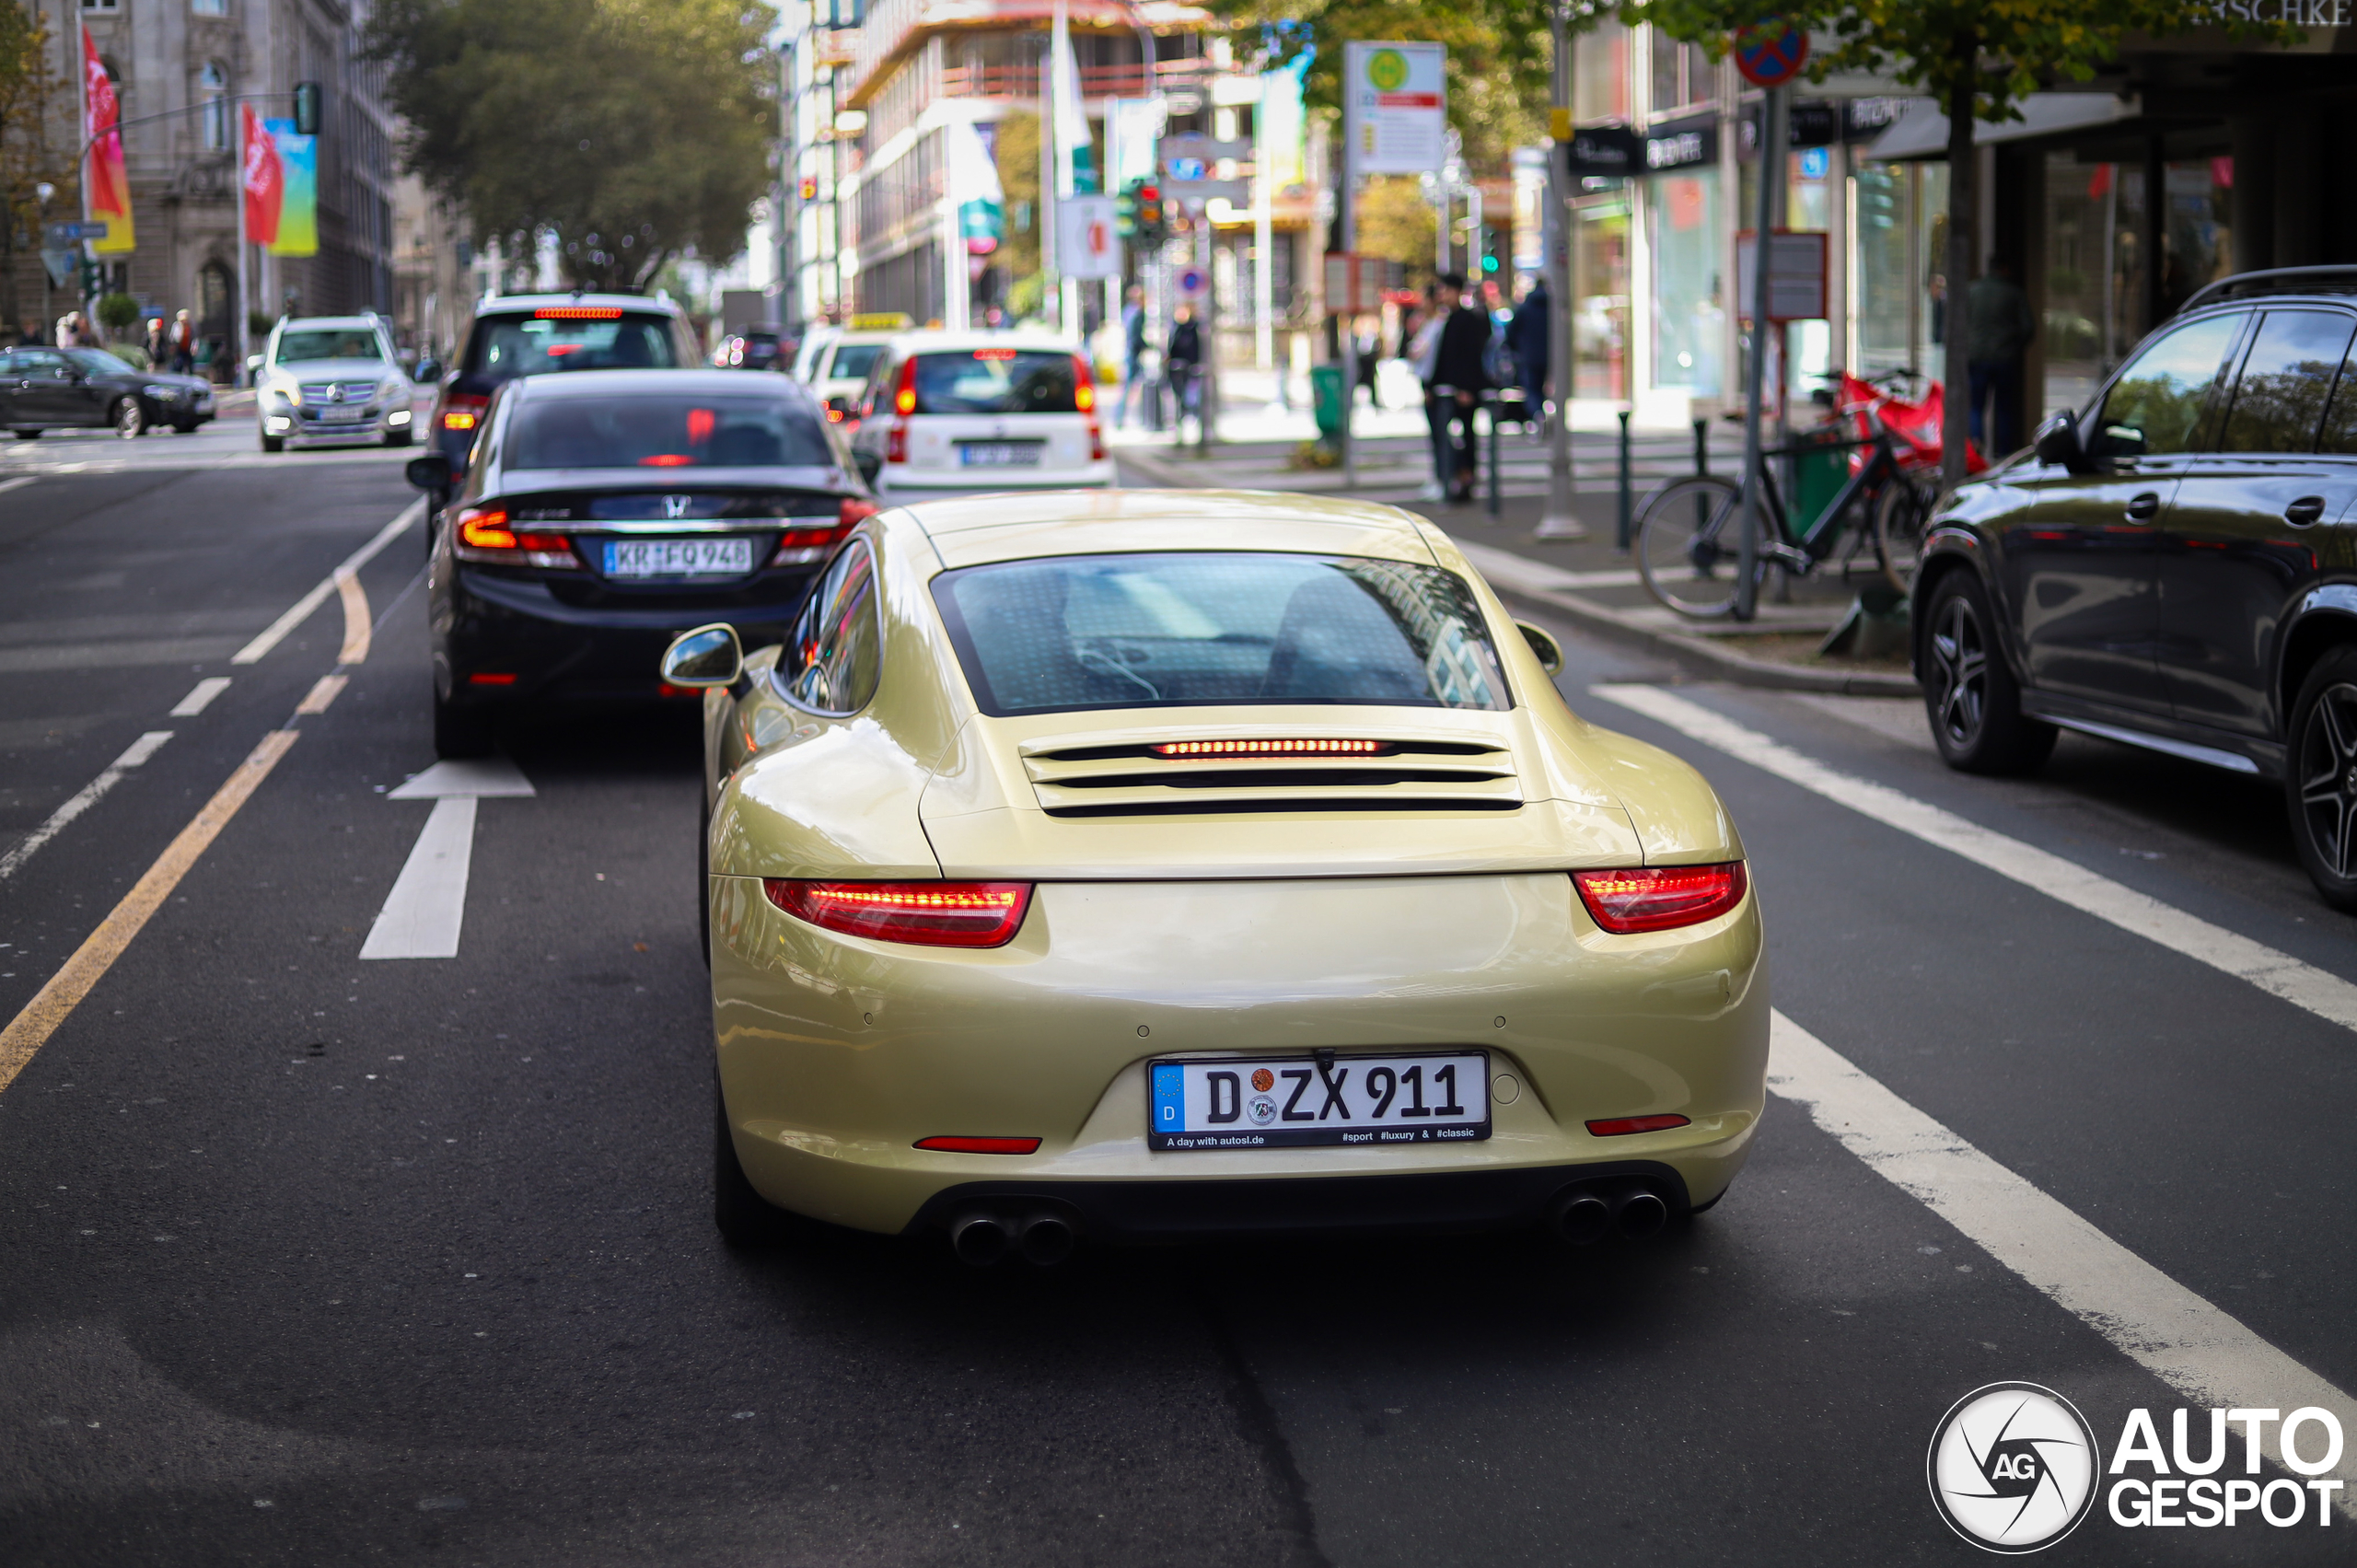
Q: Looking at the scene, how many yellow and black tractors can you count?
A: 0